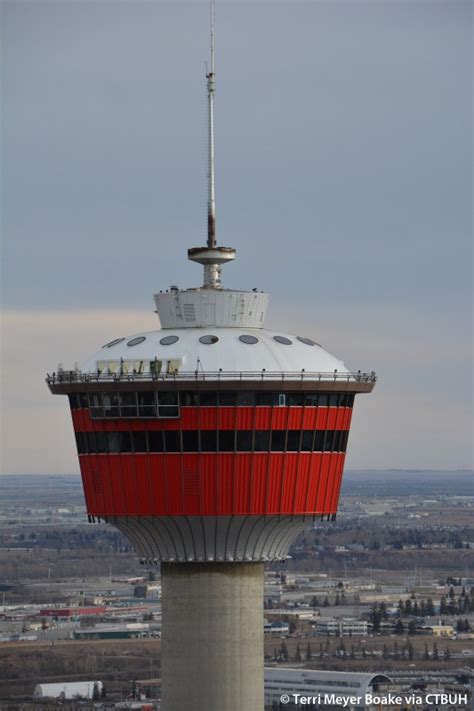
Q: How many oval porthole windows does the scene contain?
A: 7